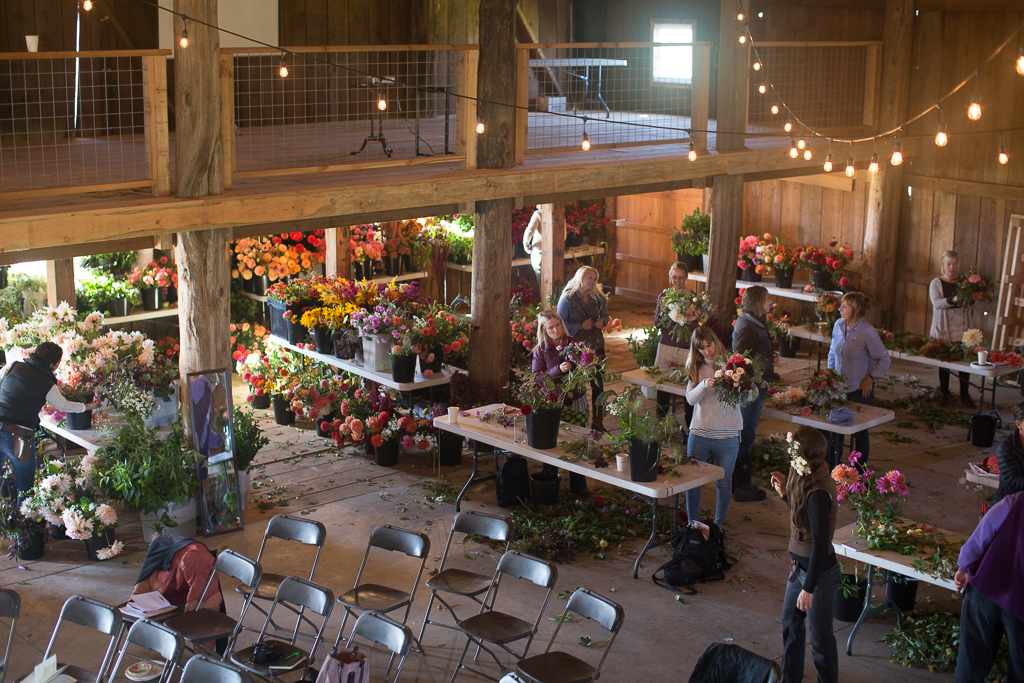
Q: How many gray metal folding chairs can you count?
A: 15